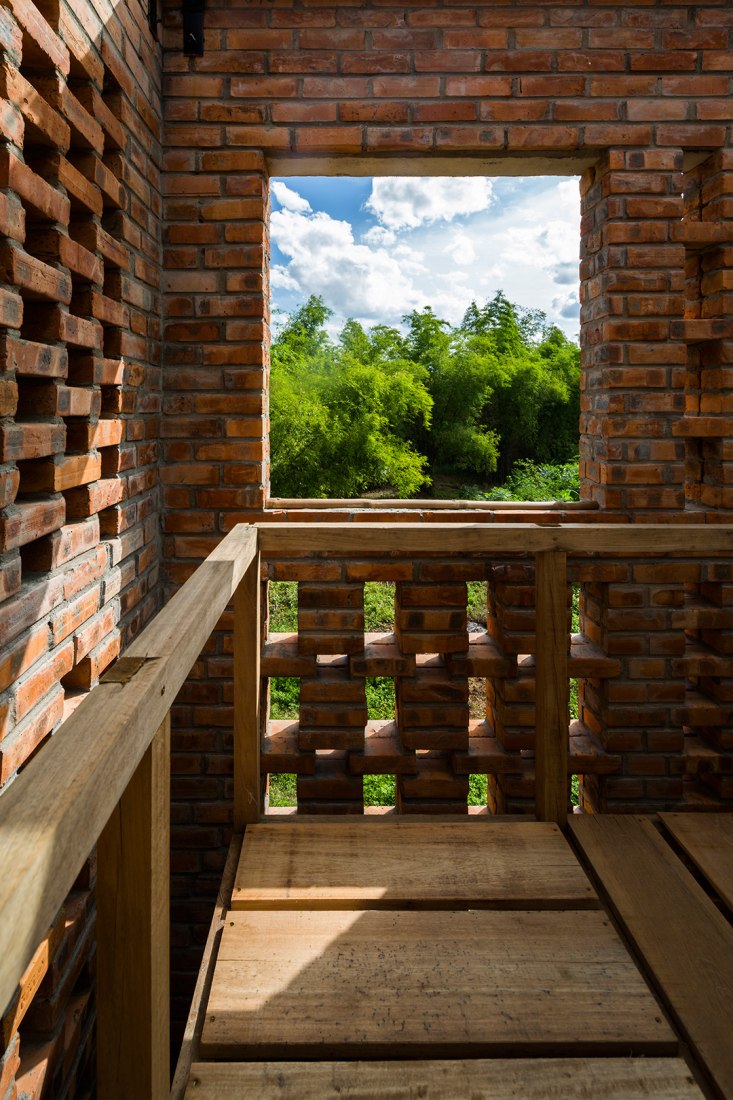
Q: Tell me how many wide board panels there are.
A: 5